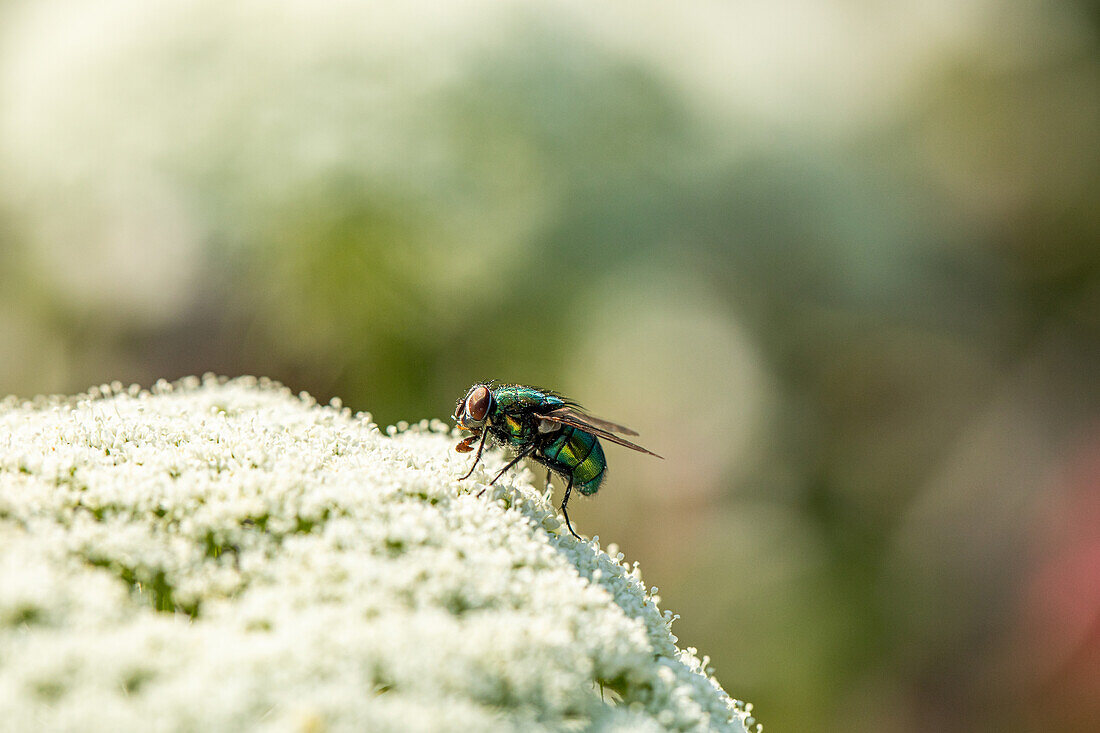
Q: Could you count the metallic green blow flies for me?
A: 1